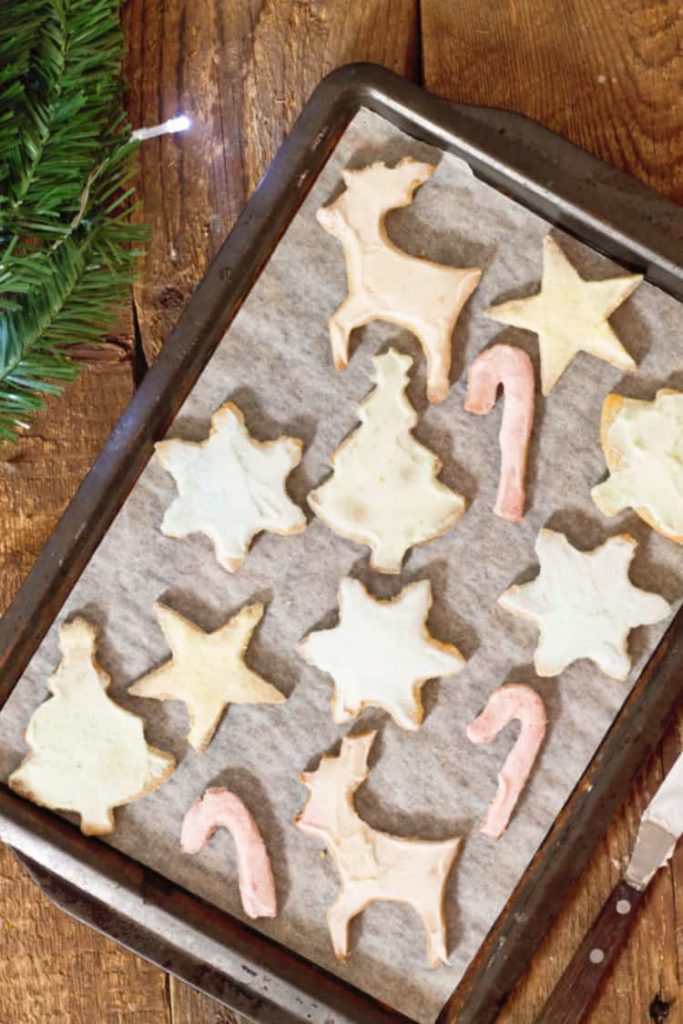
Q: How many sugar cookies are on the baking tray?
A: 13